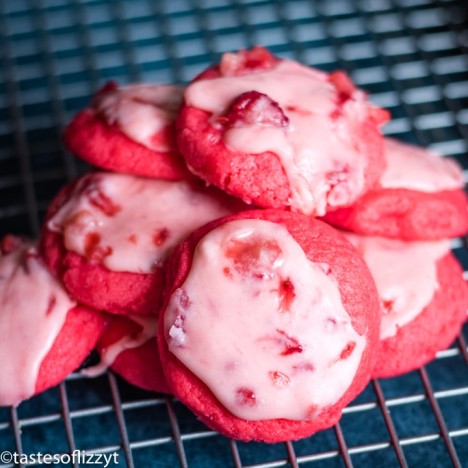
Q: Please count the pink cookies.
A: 8